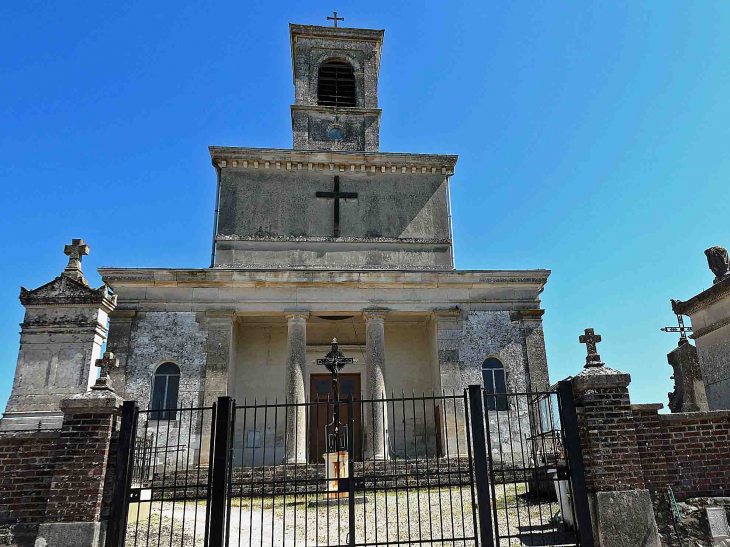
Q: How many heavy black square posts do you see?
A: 4